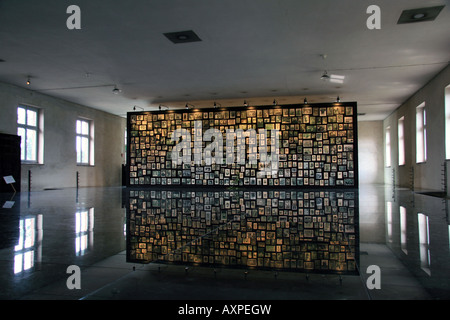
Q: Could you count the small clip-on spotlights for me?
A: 8